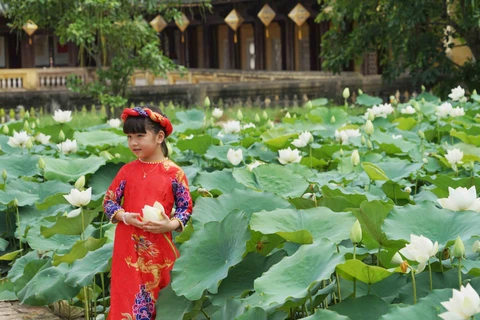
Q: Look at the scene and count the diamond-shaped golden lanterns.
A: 6